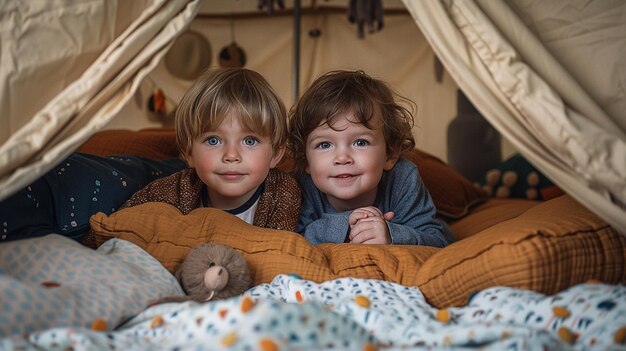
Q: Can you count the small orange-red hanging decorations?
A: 1